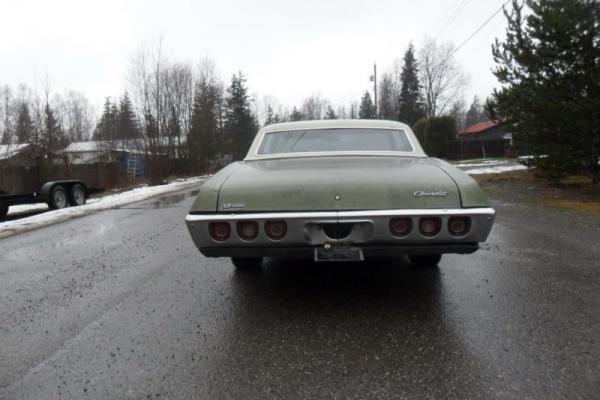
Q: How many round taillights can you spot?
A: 6